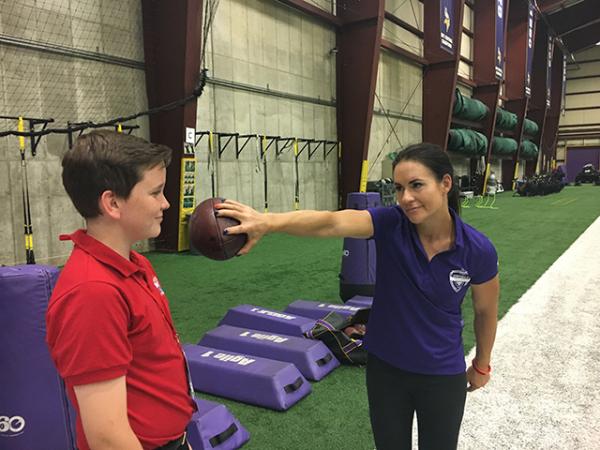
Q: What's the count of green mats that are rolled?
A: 6